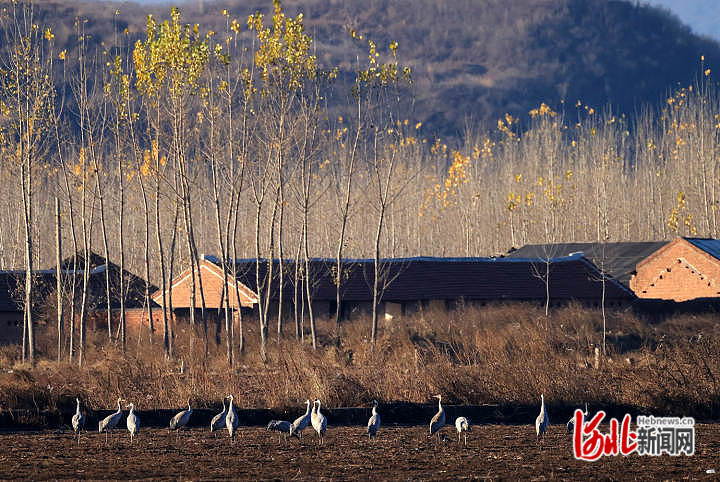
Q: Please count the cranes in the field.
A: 15